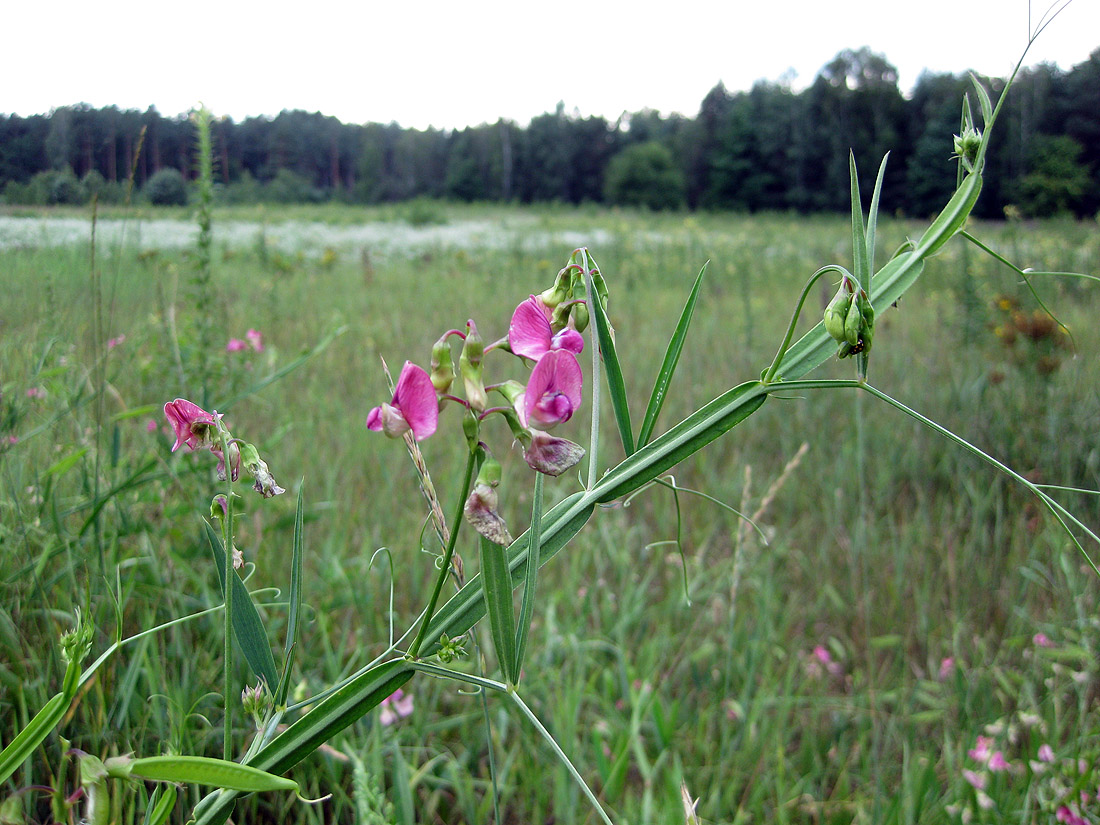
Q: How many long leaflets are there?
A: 8